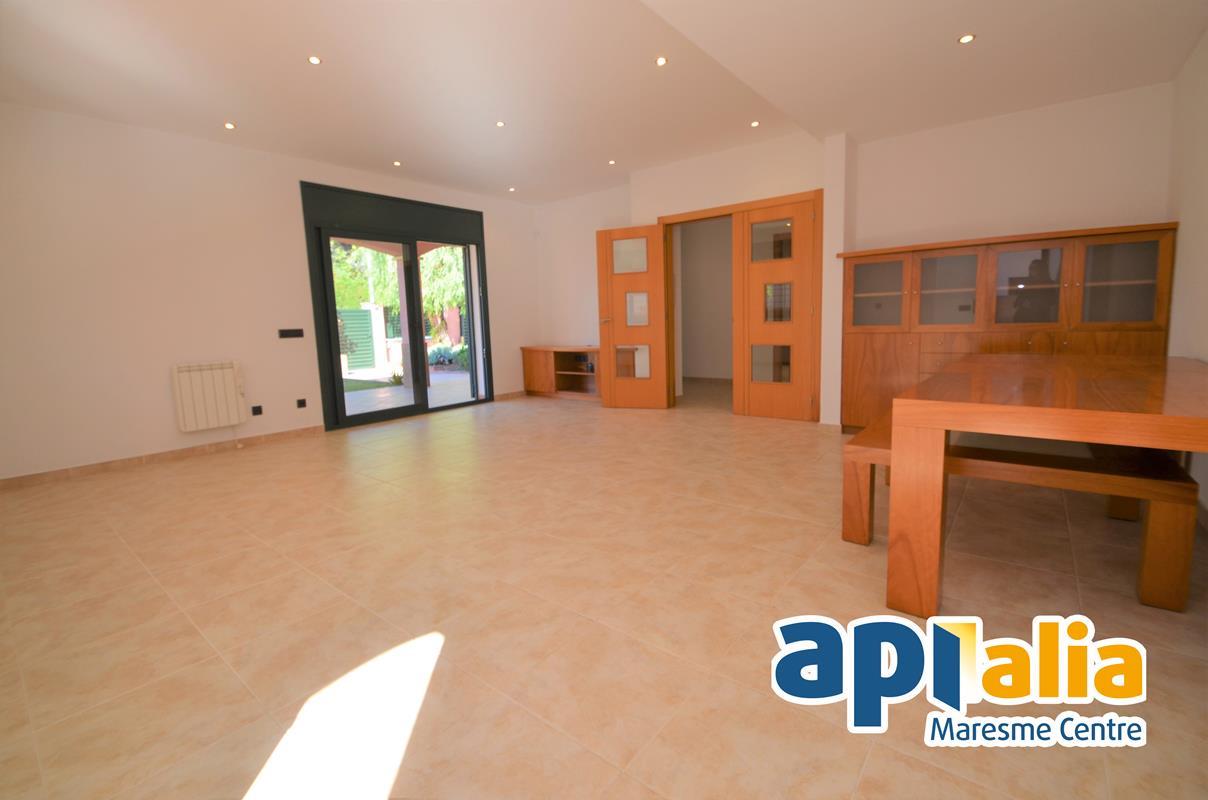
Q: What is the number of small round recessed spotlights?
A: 9